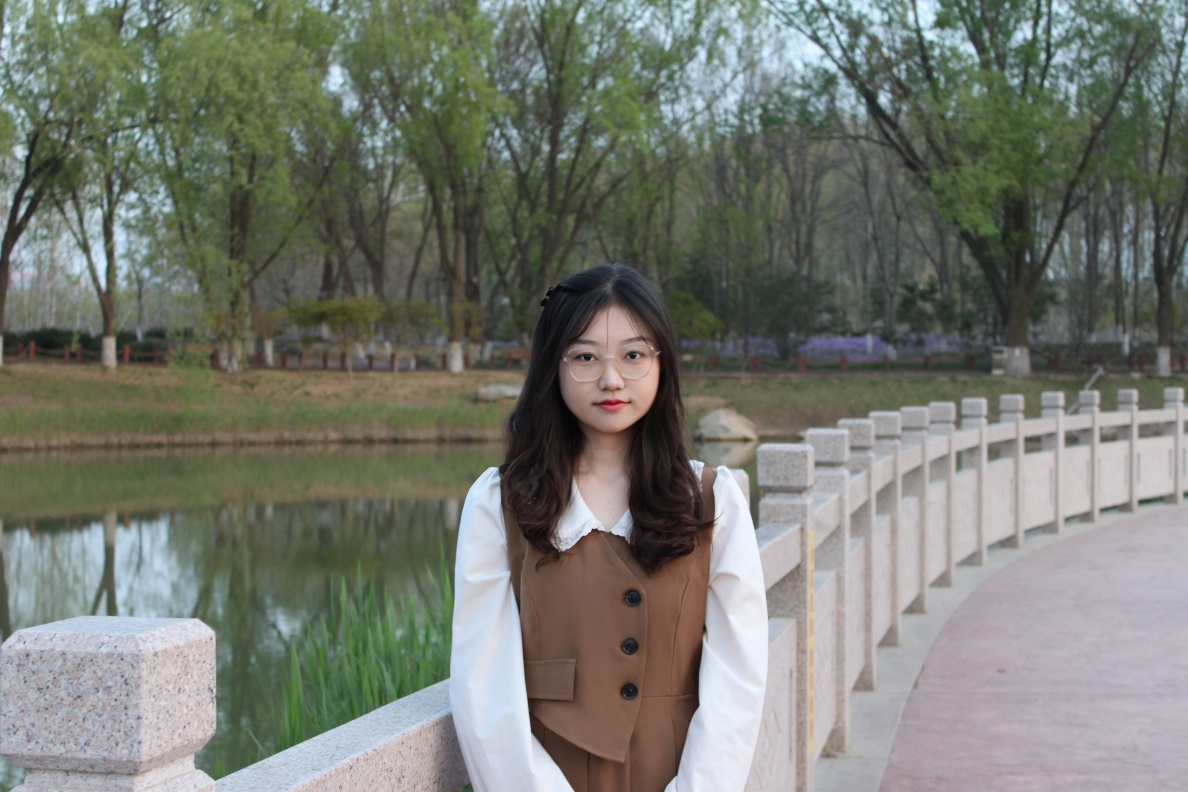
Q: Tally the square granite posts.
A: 14